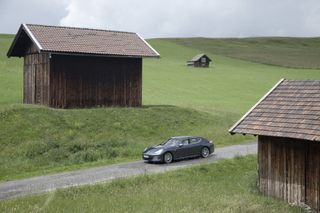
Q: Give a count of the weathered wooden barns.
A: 3